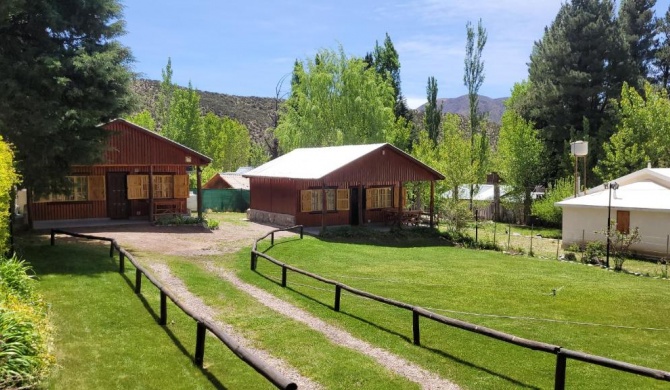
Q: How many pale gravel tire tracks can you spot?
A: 2